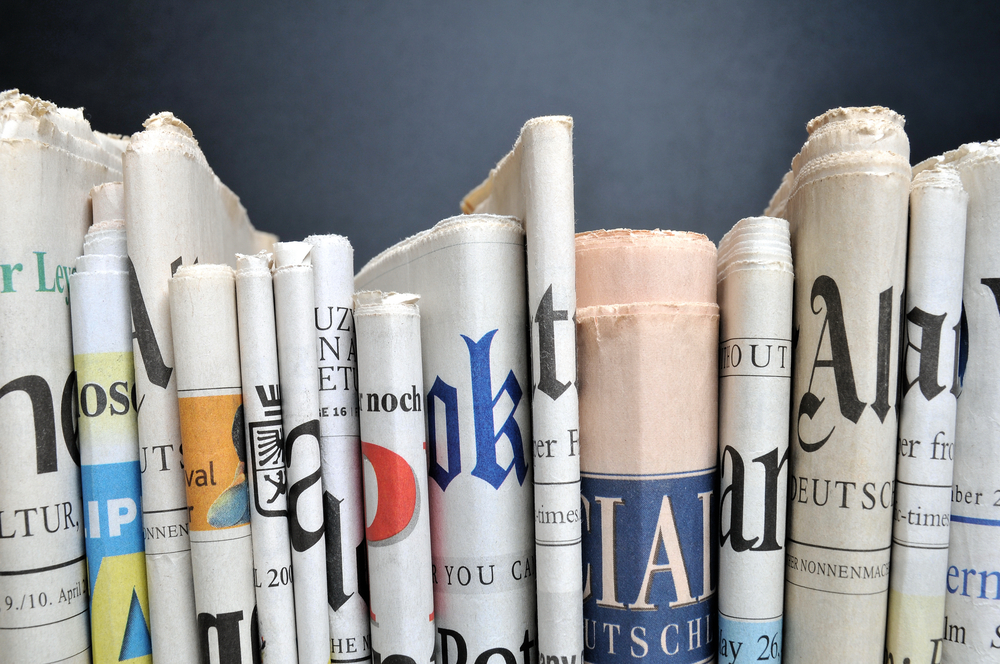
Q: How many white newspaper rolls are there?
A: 14